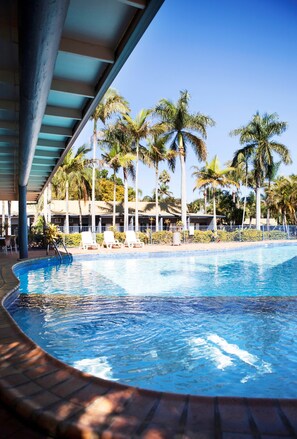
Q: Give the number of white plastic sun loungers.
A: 3